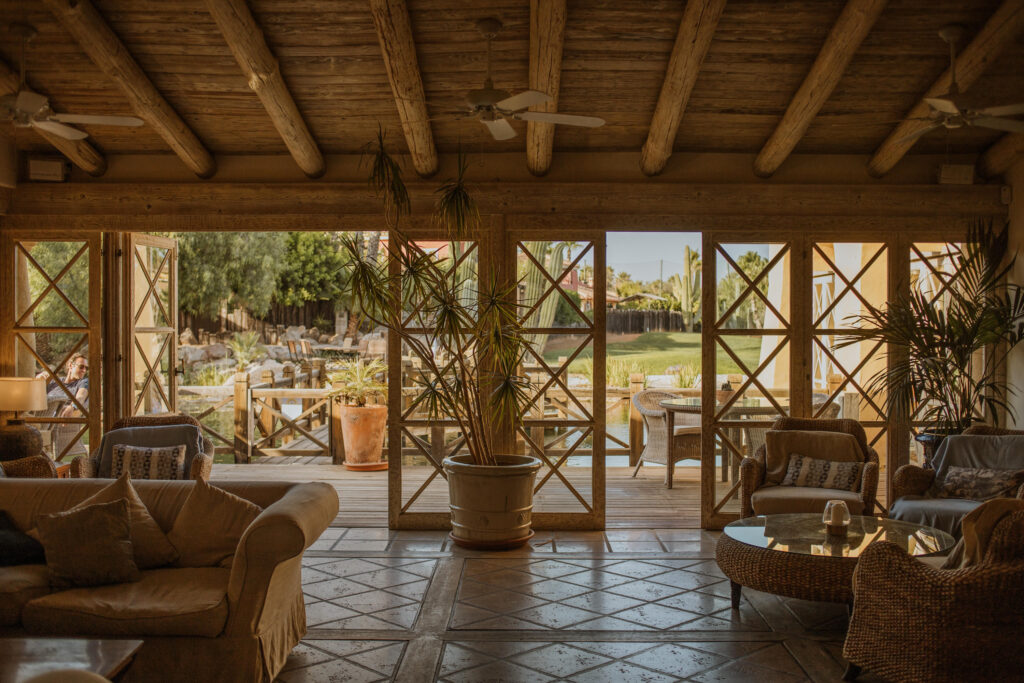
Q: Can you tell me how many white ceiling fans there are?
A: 3